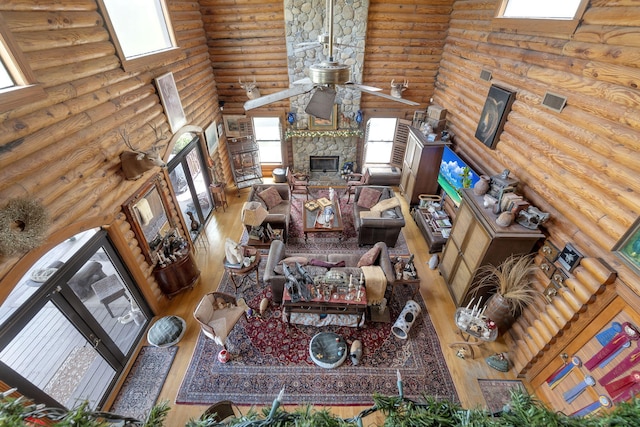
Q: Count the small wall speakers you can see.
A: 2